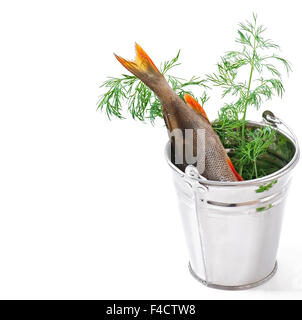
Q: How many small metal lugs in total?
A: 2